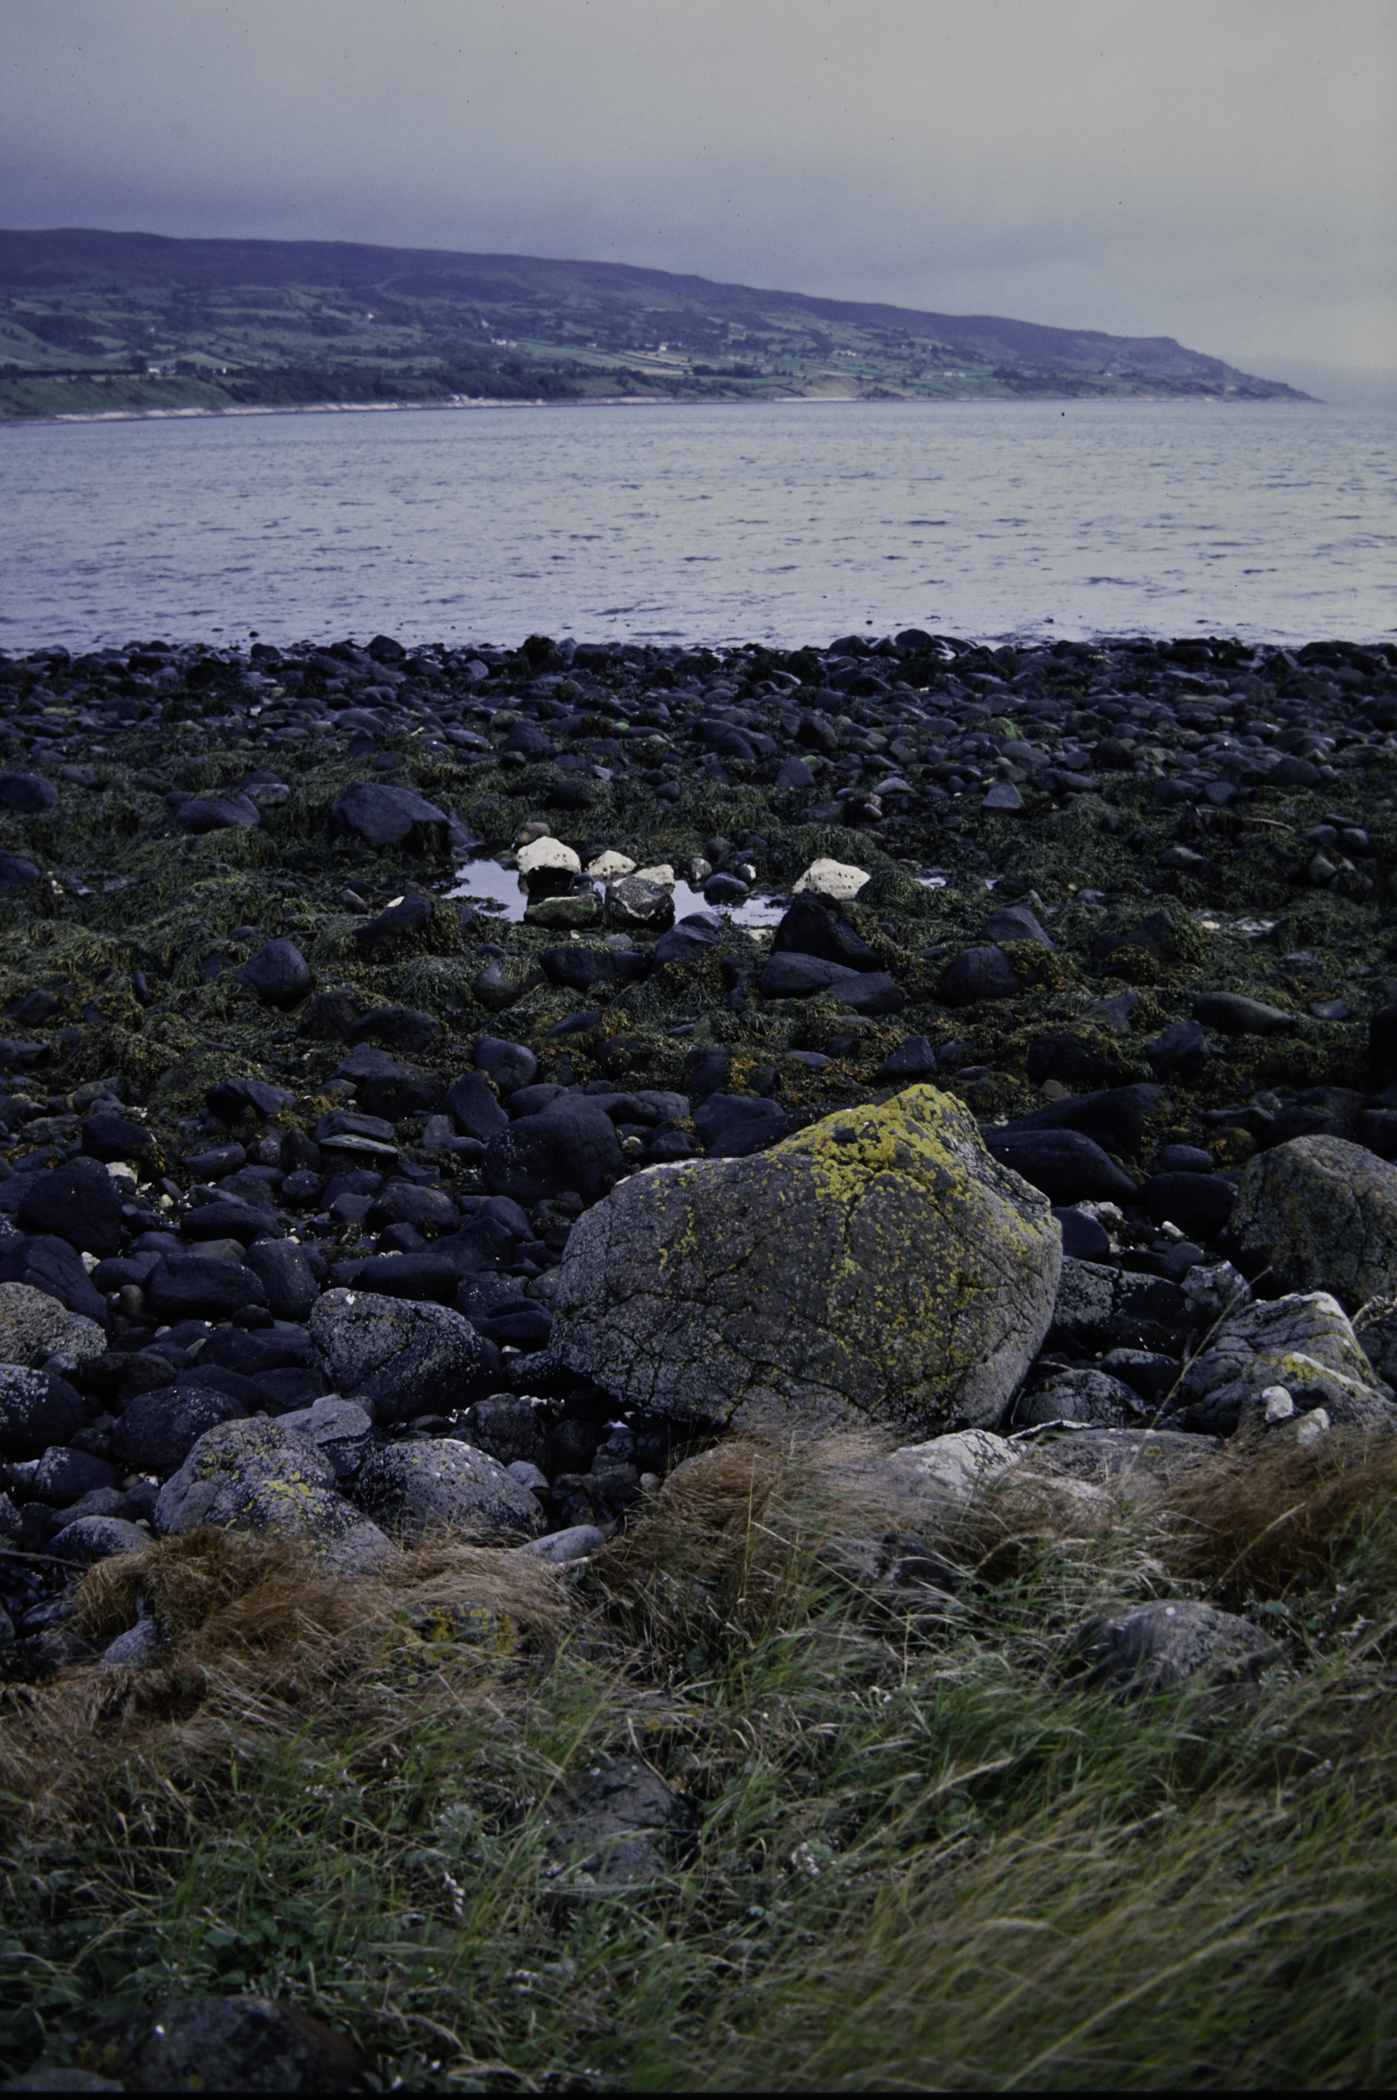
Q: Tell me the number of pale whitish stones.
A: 4